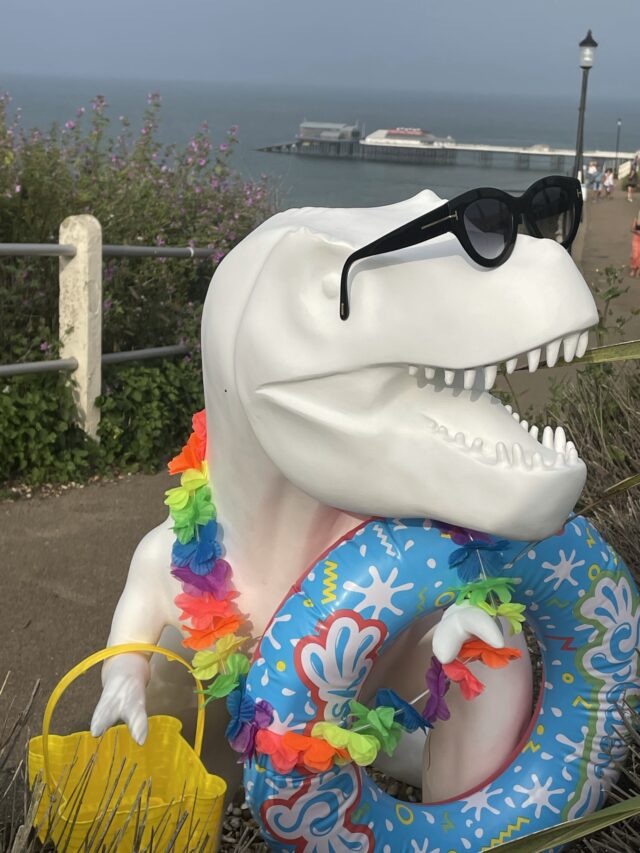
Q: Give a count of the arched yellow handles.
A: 1